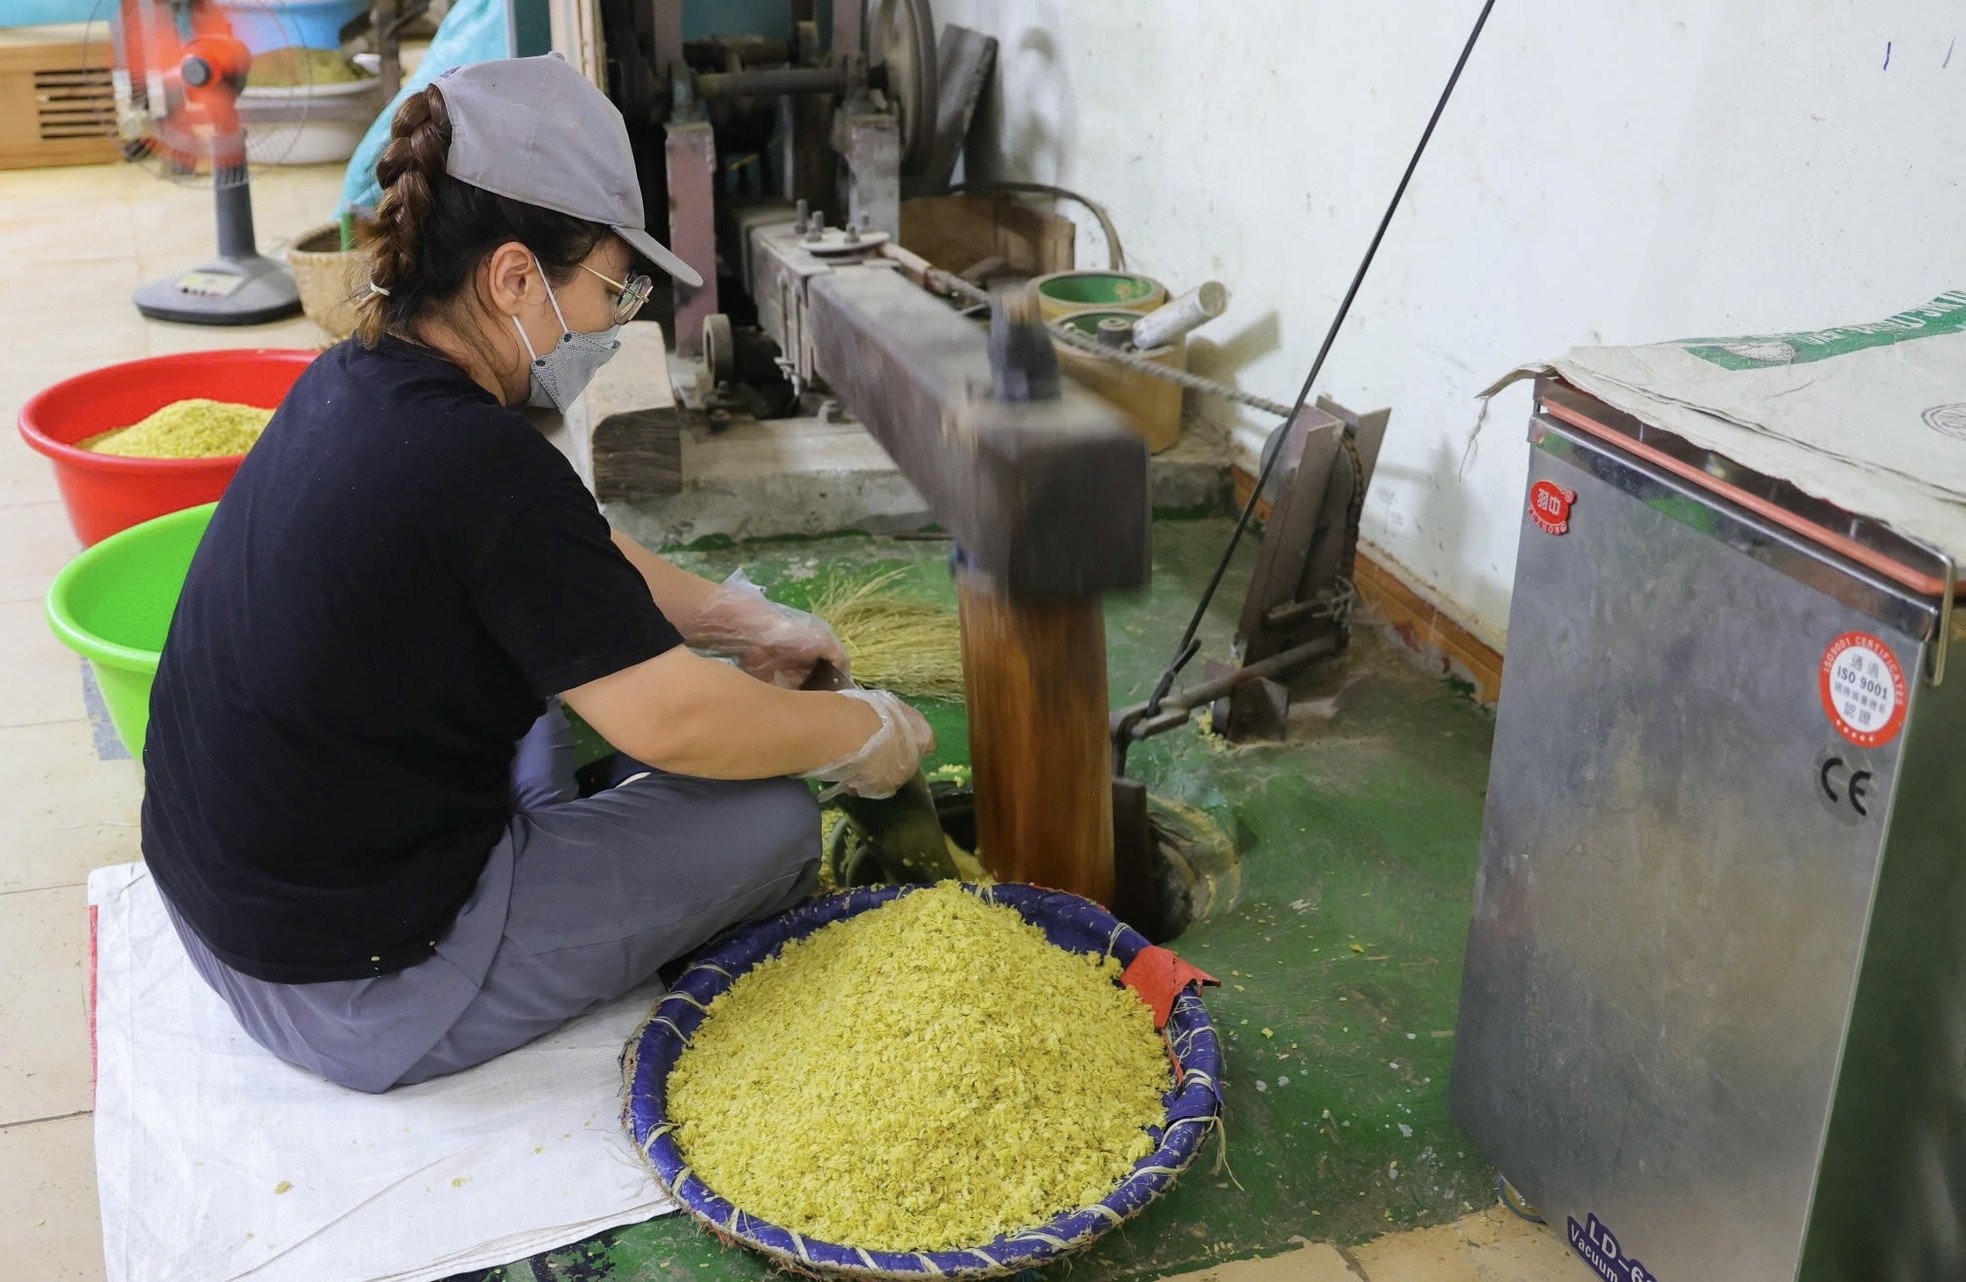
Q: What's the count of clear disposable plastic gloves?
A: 2